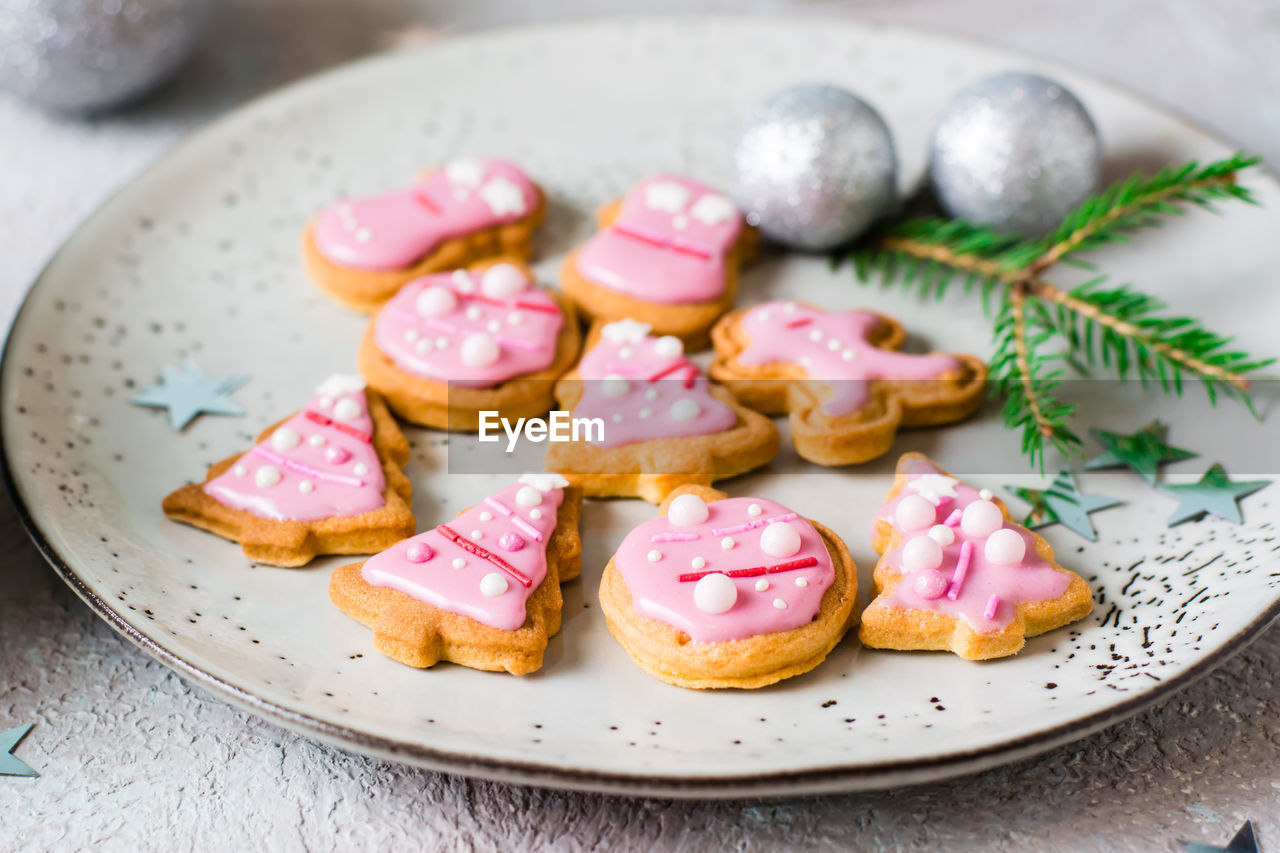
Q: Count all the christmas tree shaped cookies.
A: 4